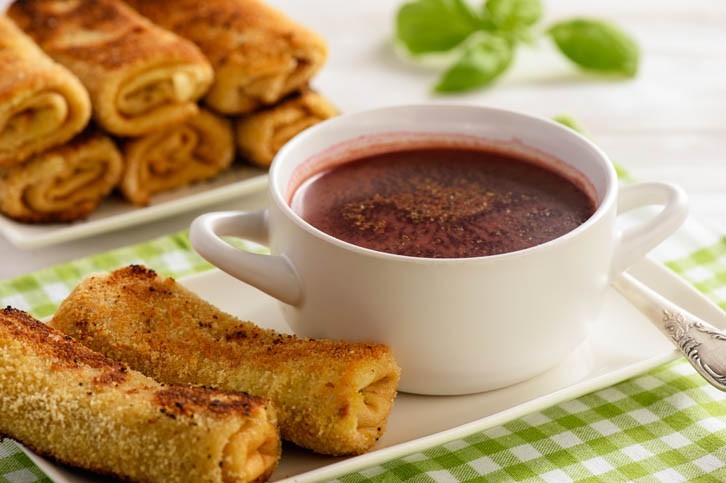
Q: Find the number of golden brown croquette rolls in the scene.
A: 8